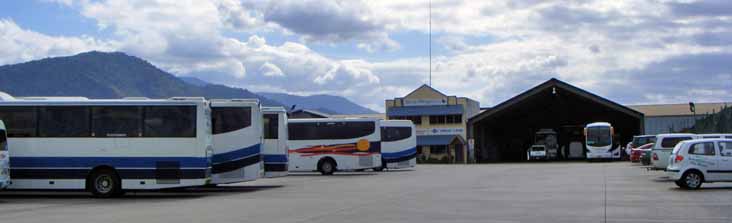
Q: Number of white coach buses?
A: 6